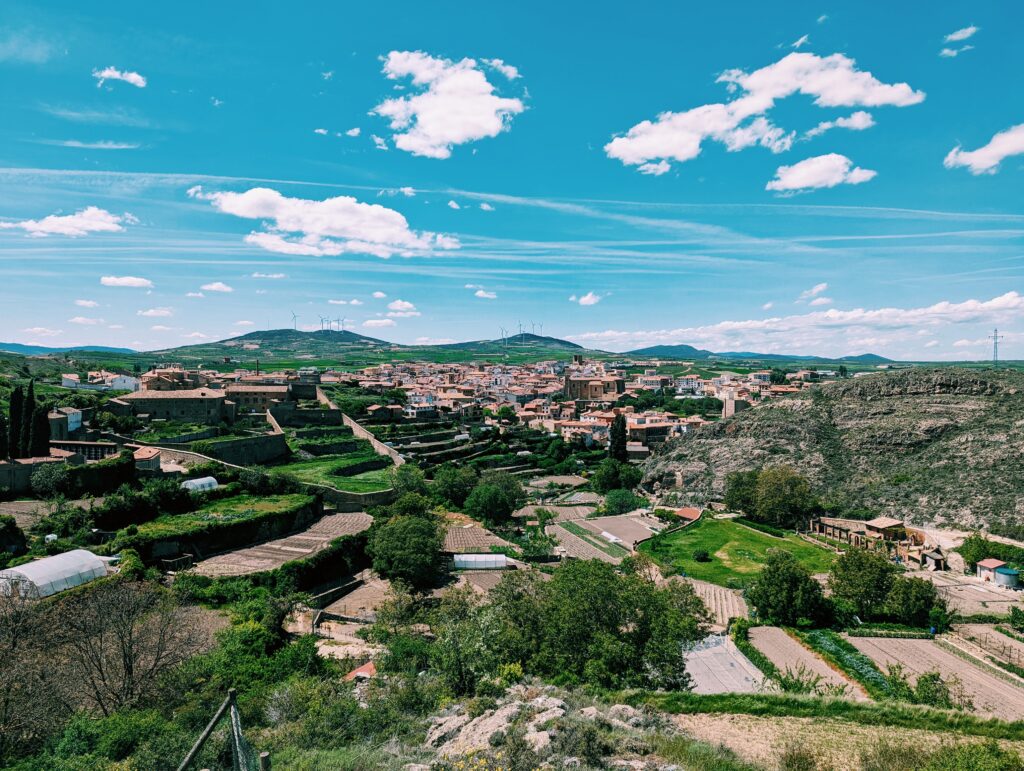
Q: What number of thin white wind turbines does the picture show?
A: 12